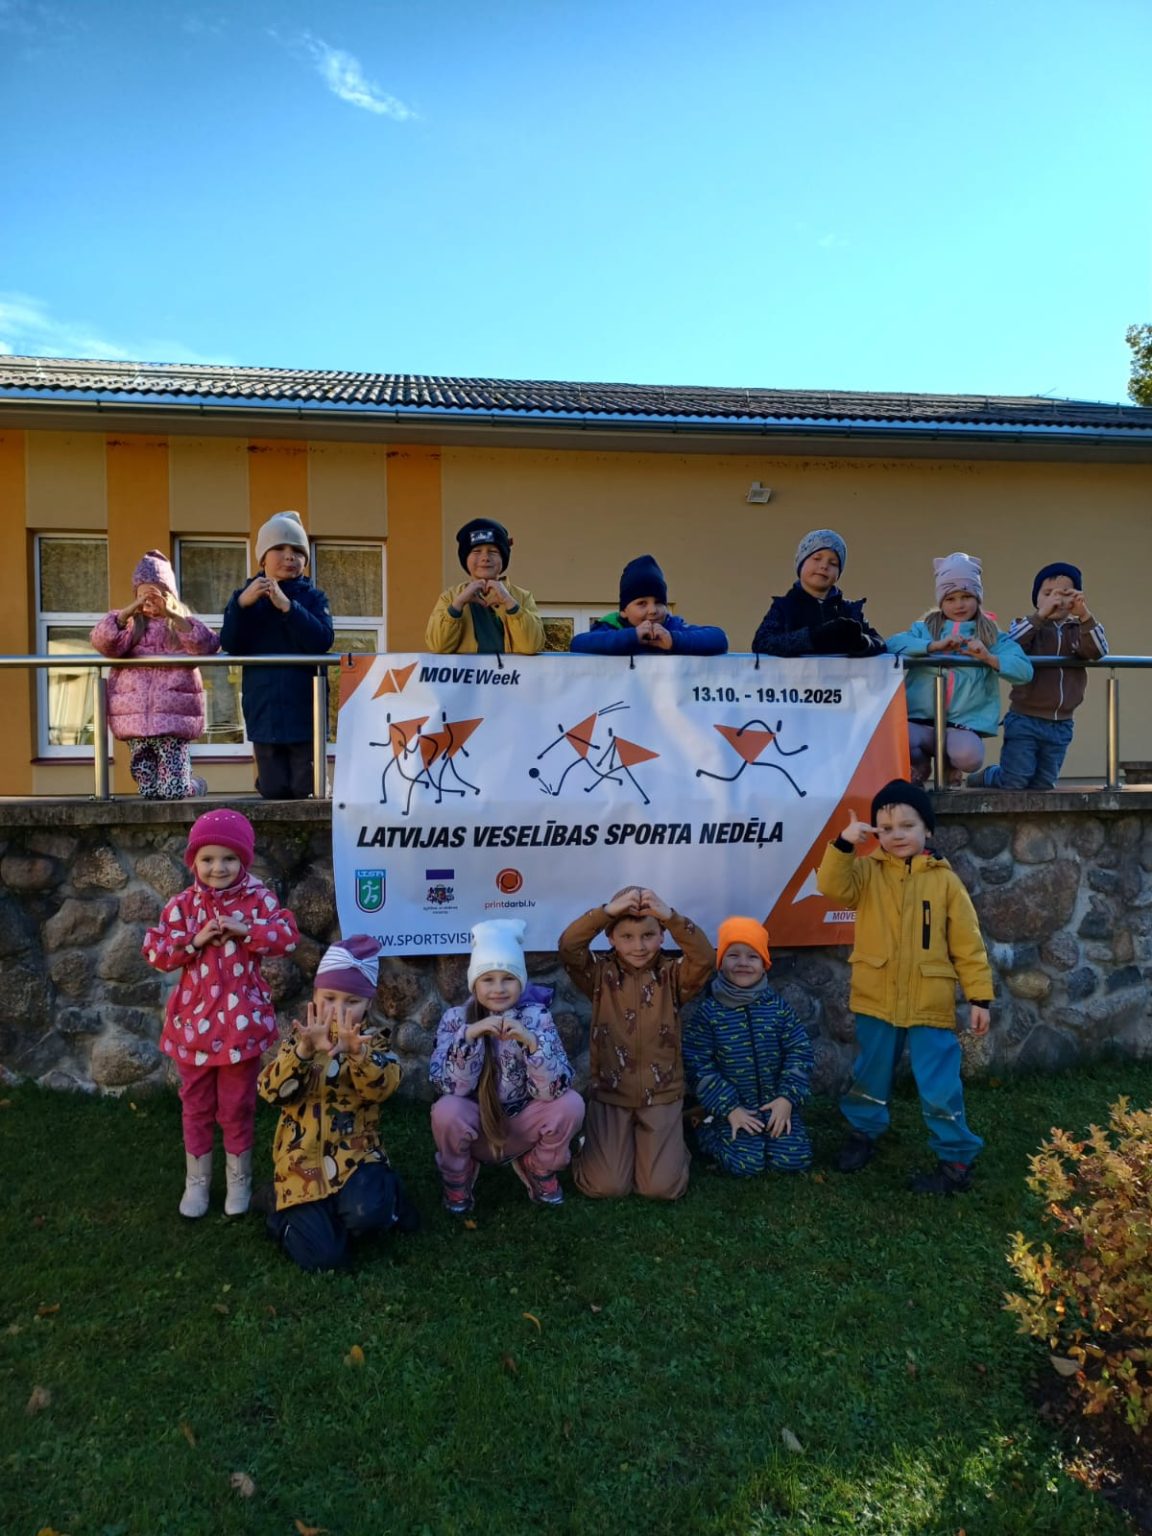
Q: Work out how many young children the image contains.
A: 13